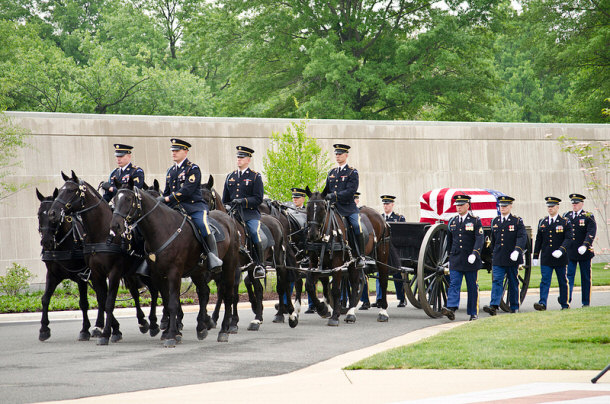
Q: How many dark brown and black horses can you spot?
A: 7